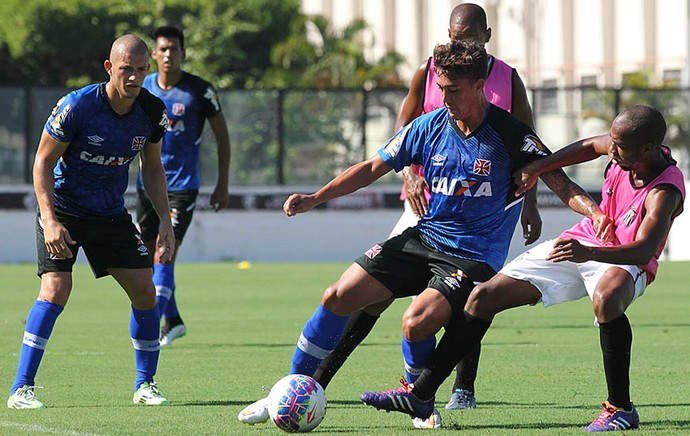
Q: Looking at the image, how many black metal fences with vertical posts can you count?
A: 1